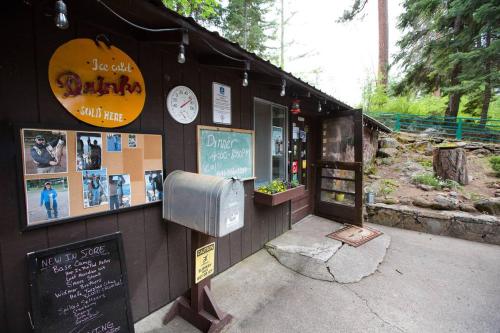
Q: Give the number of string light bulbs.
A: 5